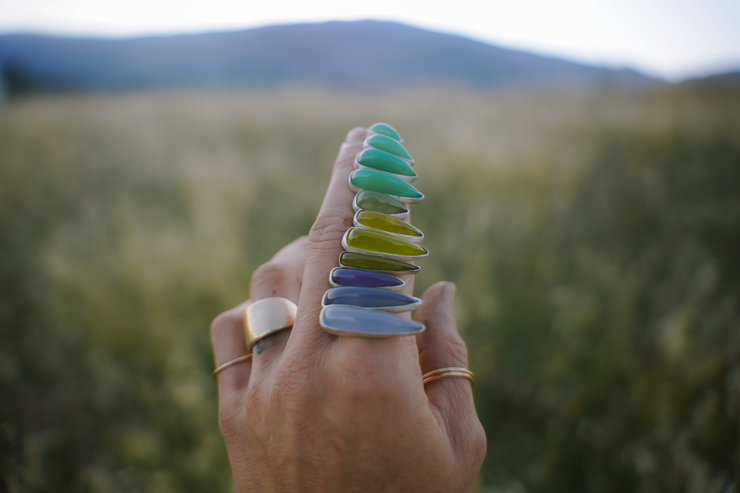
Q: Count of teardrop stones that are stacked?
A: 11